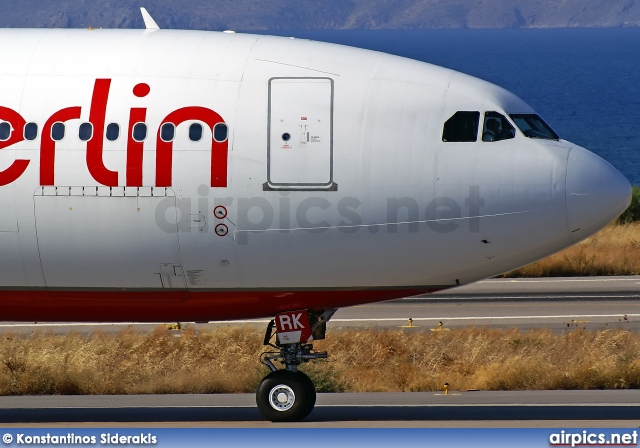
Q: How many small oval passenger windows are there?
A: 9